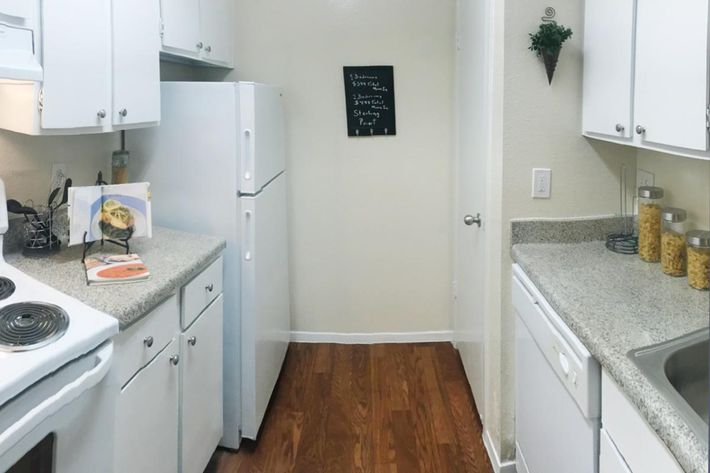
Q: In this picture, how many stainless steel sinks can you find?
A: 1